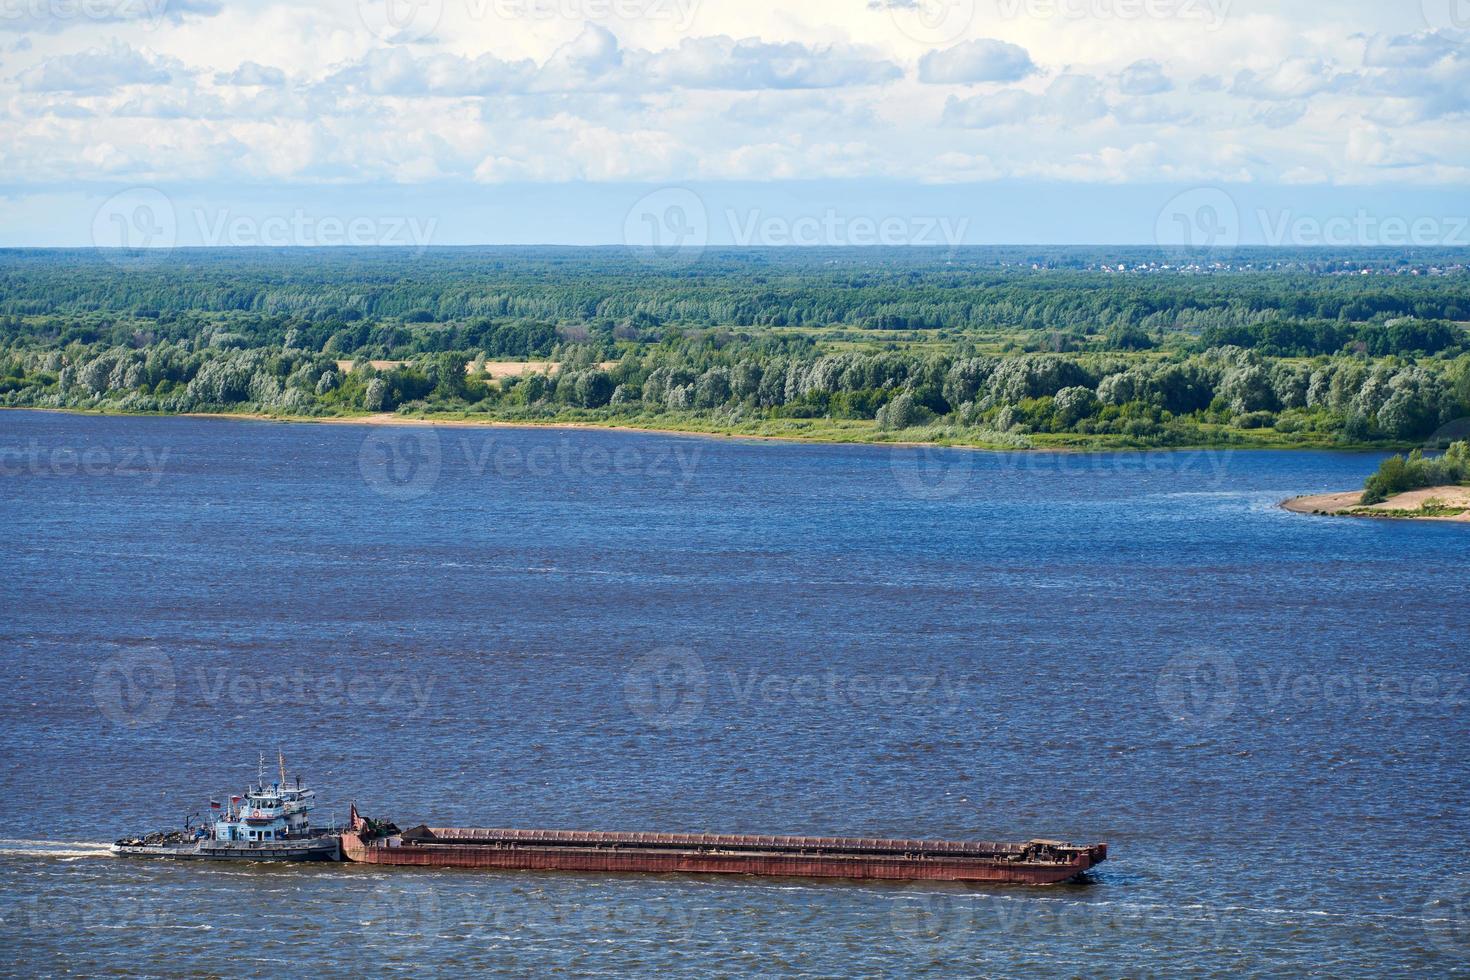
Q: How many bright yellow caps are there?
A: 0